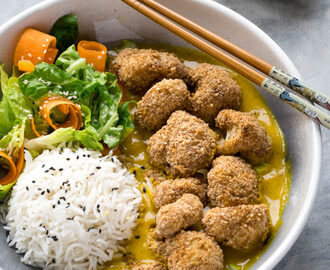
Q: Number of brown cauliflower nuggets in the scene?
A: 11